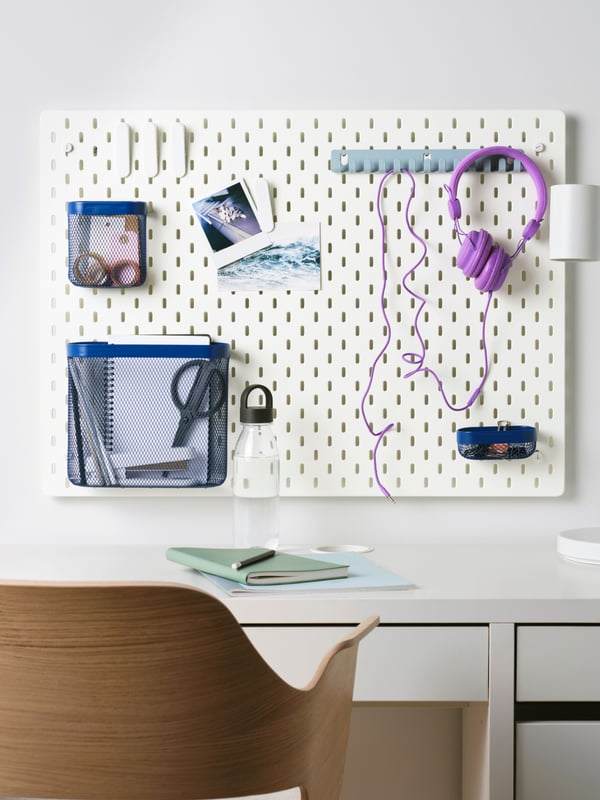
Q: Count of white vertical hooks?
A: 4